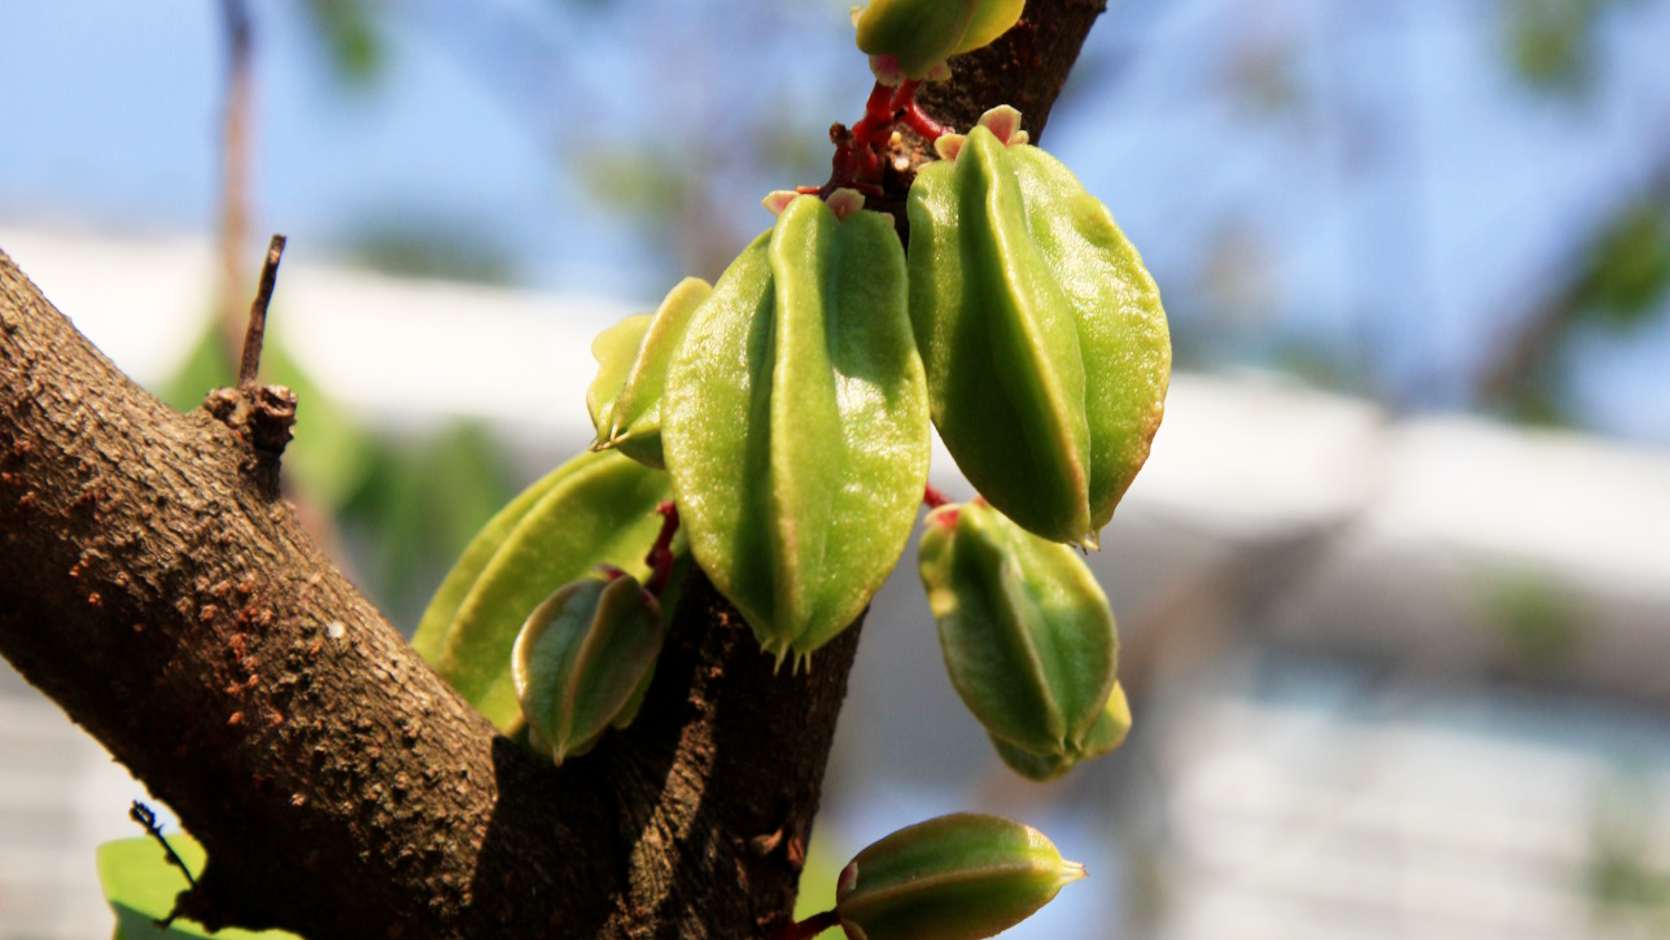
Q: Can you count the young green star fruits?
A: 8